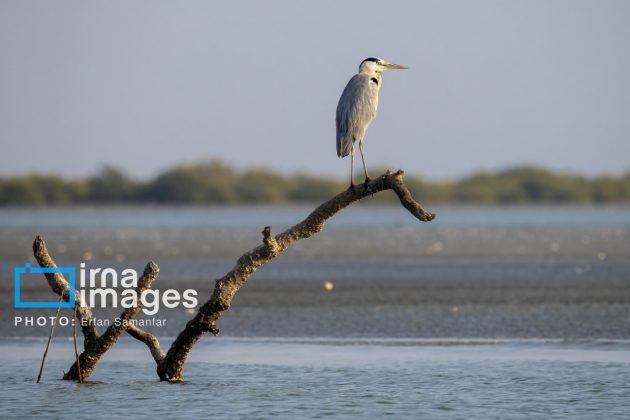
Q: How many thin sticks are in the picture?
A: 2